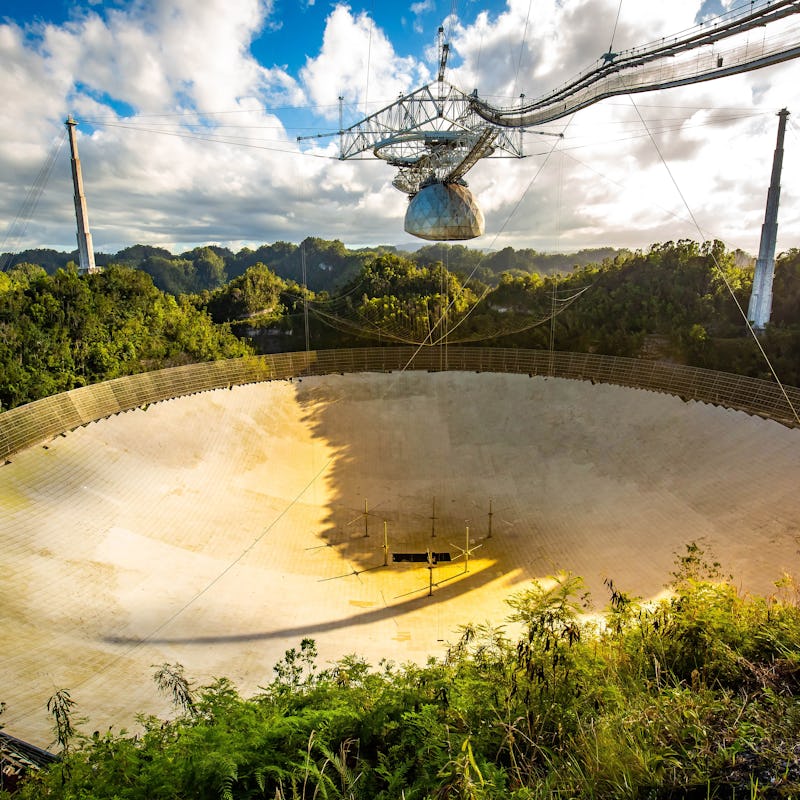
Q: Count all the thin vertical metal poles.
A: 6